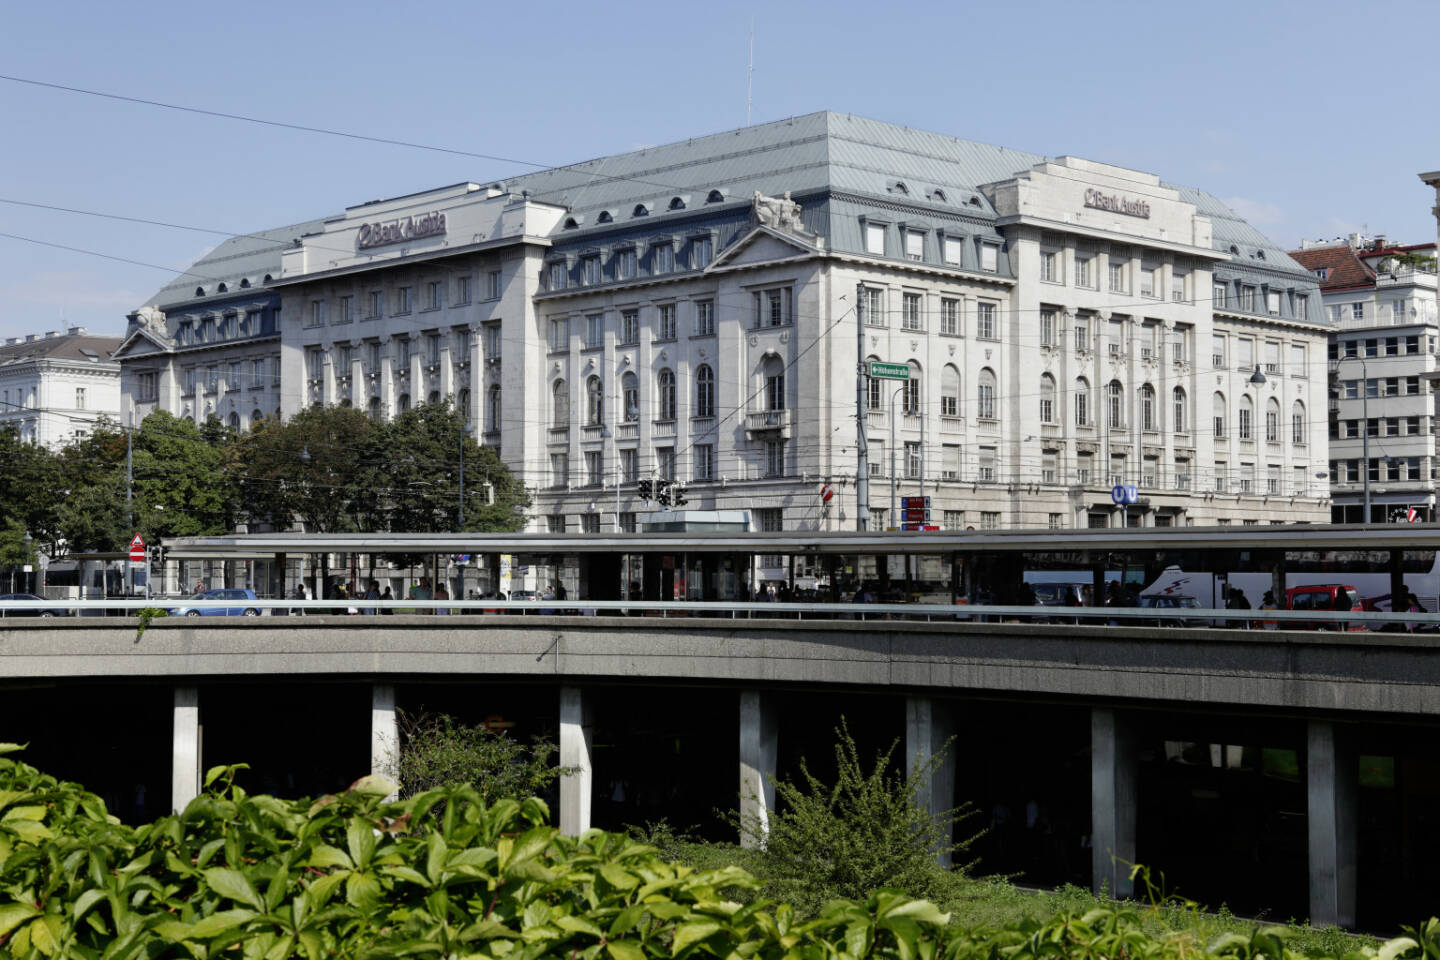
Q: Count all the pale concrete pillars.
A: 7